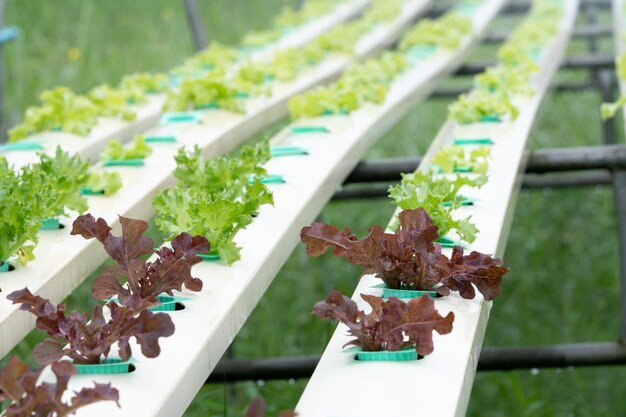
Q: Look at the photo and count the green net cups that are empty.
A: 7